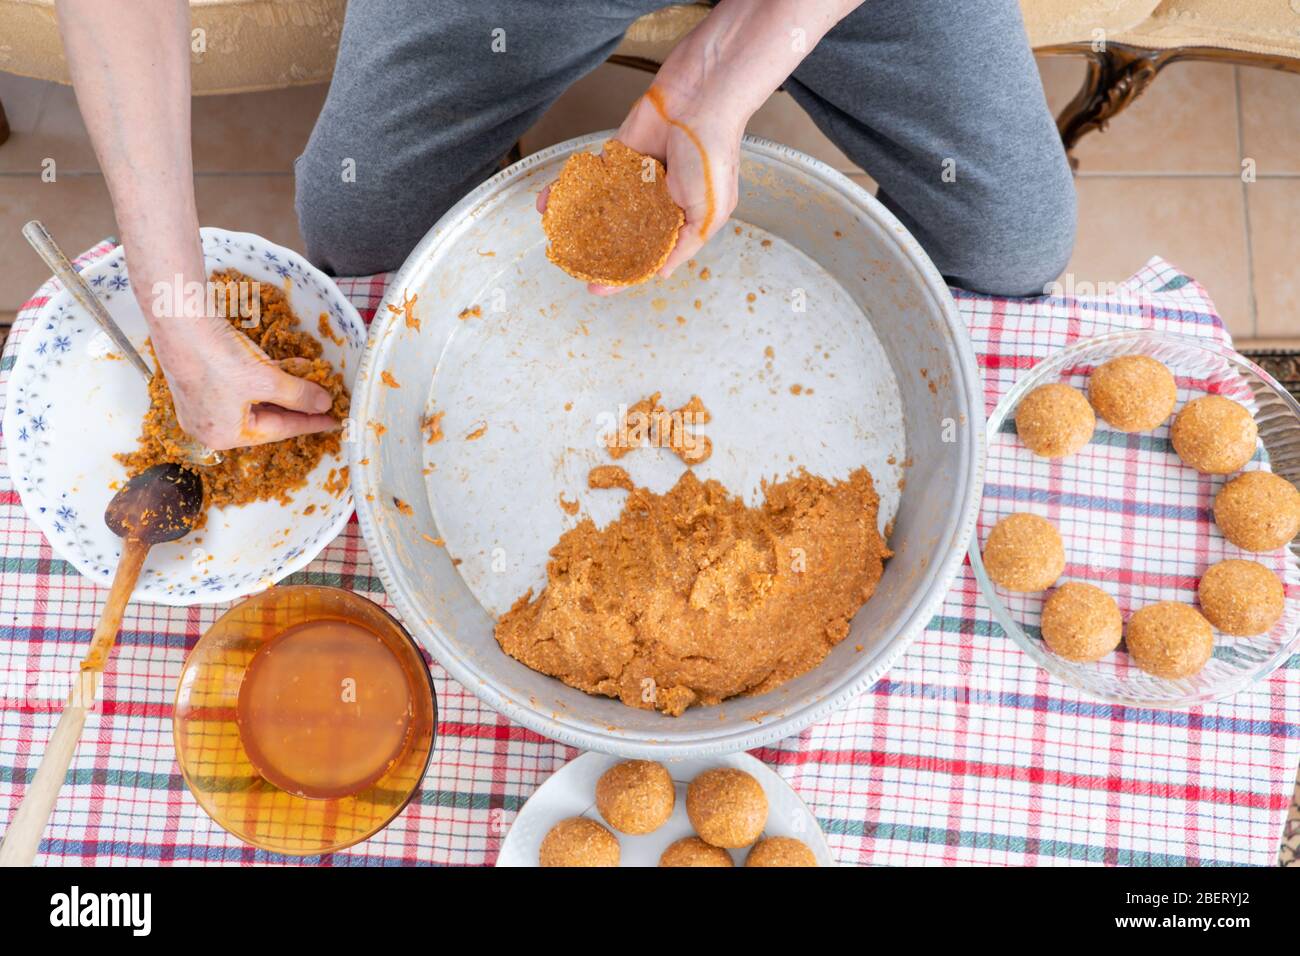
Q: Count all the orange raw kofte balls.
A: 13